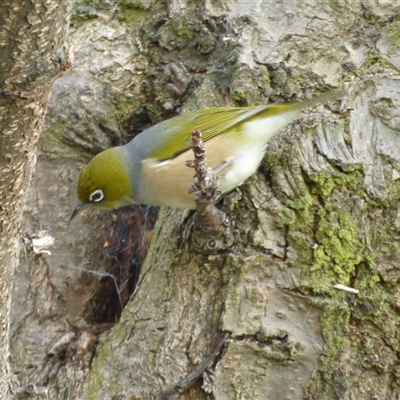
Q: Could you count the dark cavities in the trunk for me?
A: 1